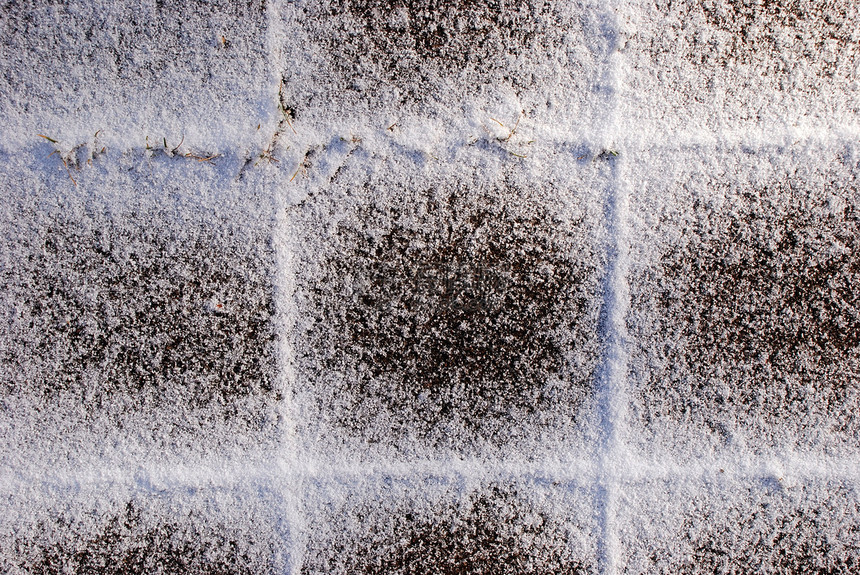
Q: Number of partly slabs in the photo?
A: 8